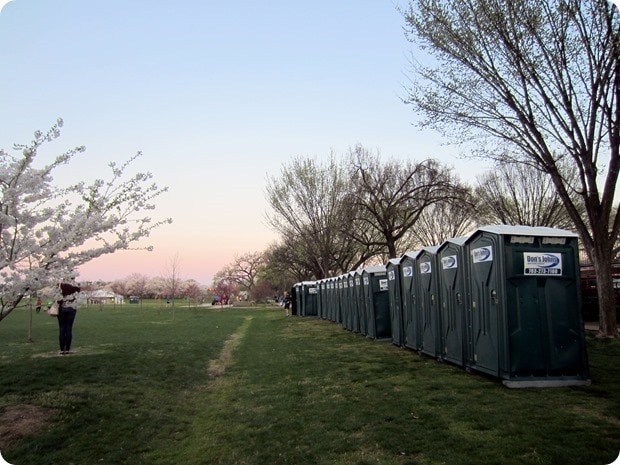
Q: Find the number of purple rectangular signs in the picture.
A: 0